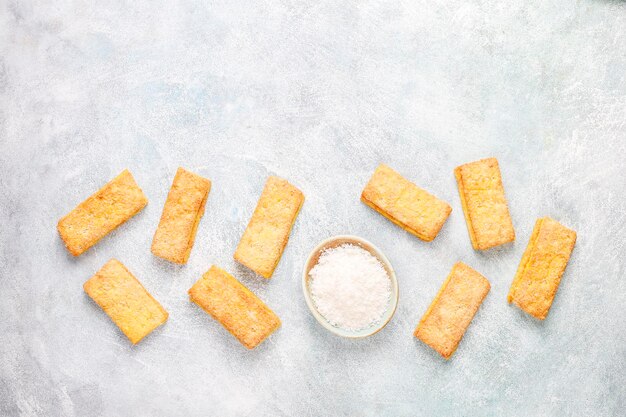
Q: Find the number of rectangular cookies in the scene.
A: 9